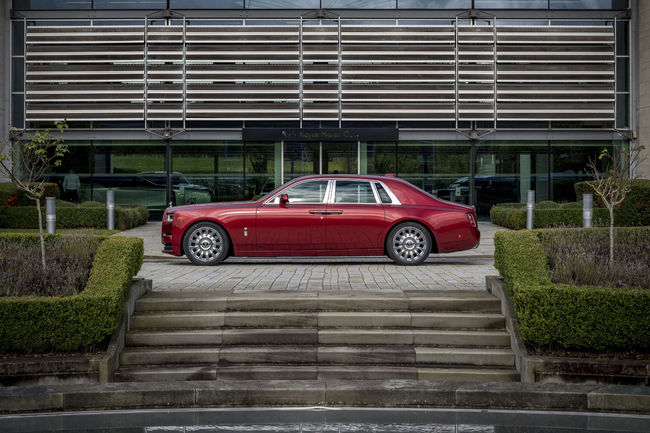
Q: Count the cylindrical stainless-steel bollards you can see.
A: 4